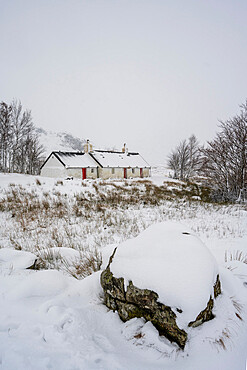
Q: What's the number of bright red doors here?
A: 3